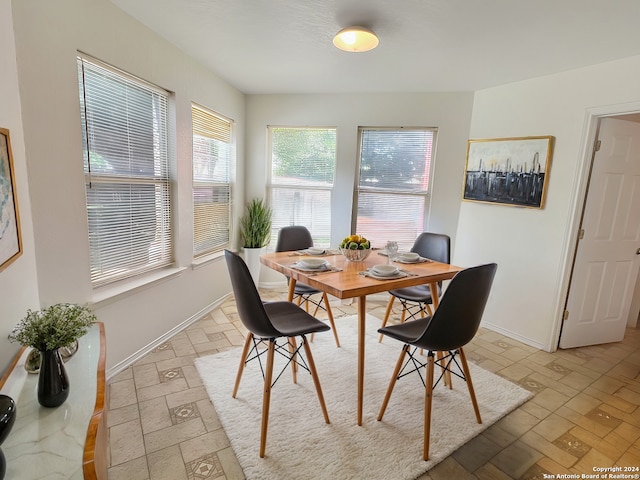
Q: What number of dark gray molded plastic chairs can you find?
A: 4